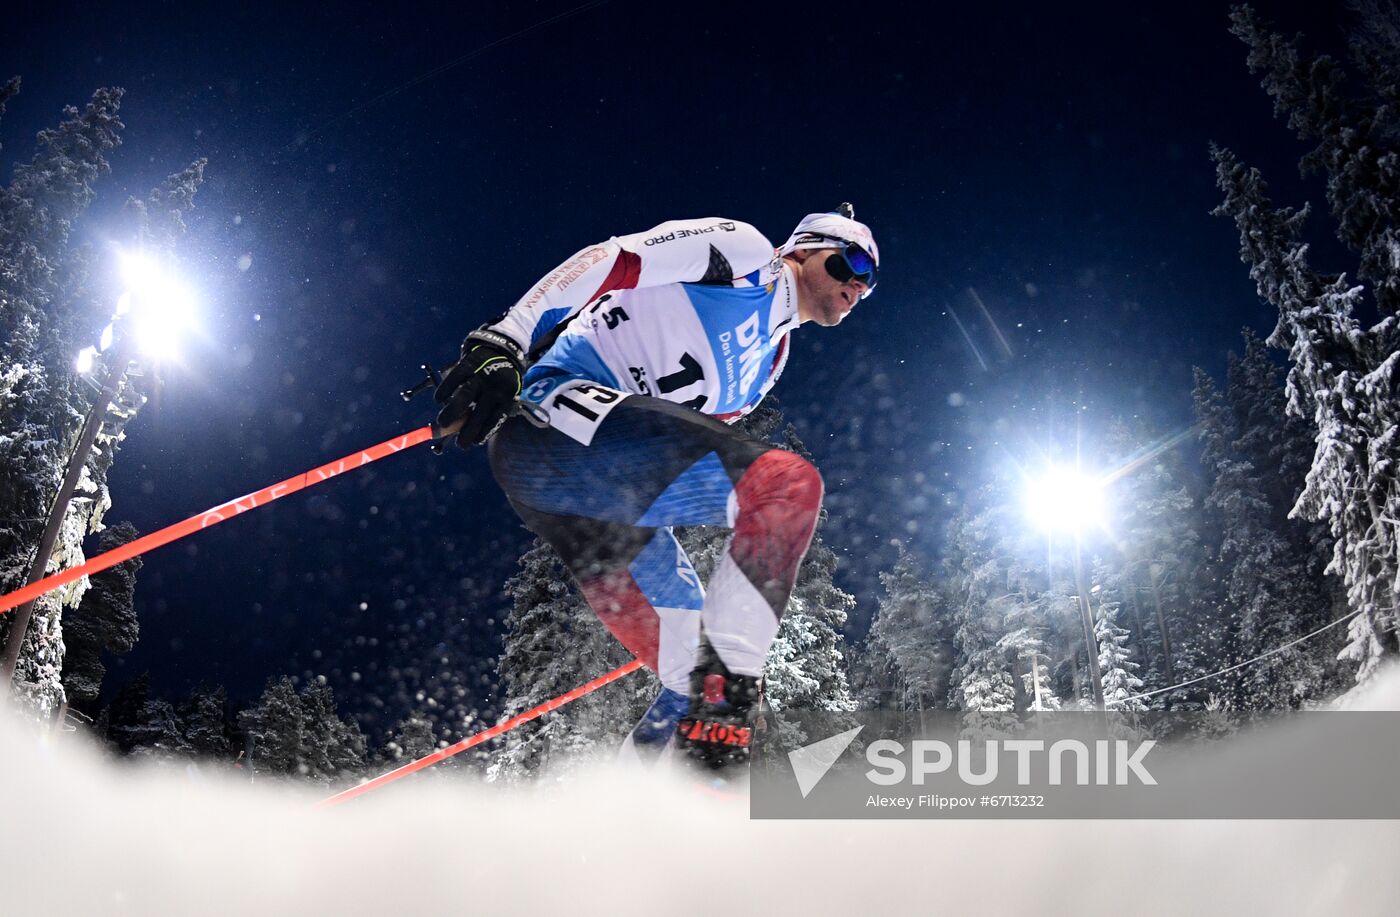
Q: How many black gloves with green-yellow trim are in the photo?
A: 1